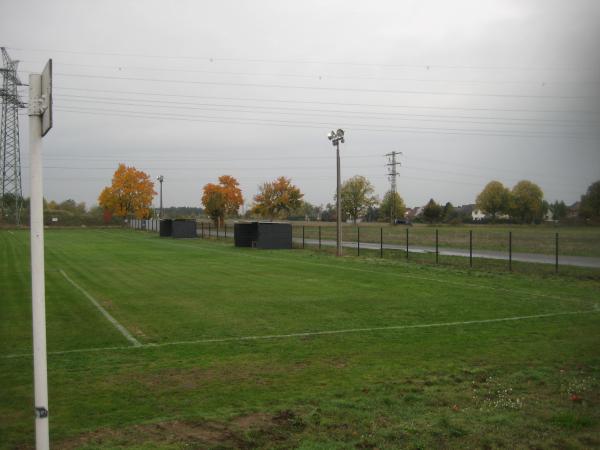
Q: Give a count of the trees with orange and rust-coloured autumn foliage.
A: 3